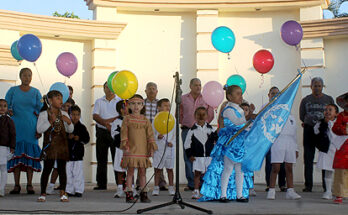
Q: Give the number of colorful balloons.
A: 12